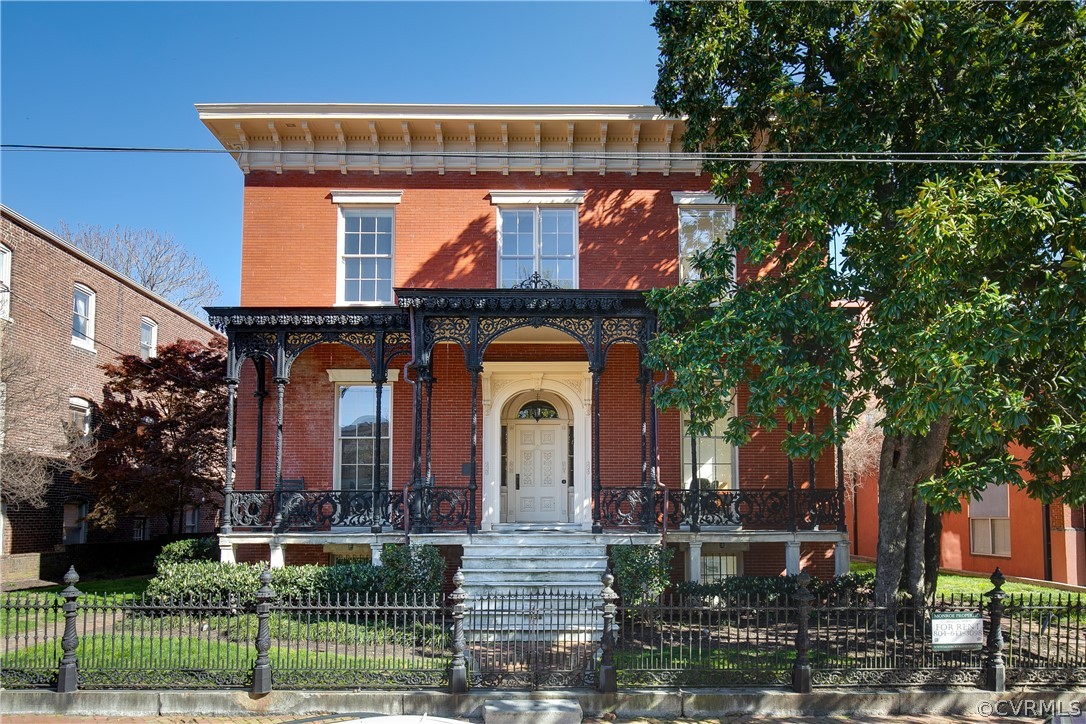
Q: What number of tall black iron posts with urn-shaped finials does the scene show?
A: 6